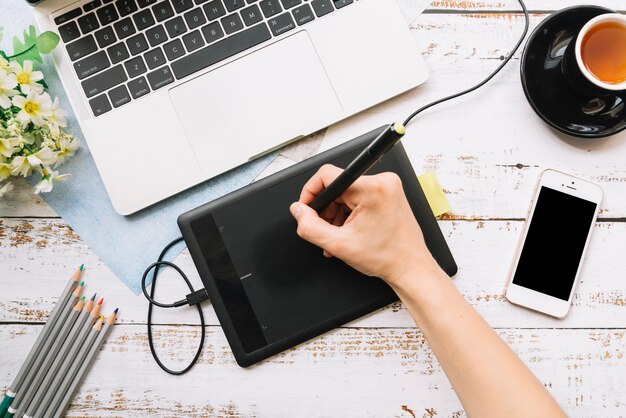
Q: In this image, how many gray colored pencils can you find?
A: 7